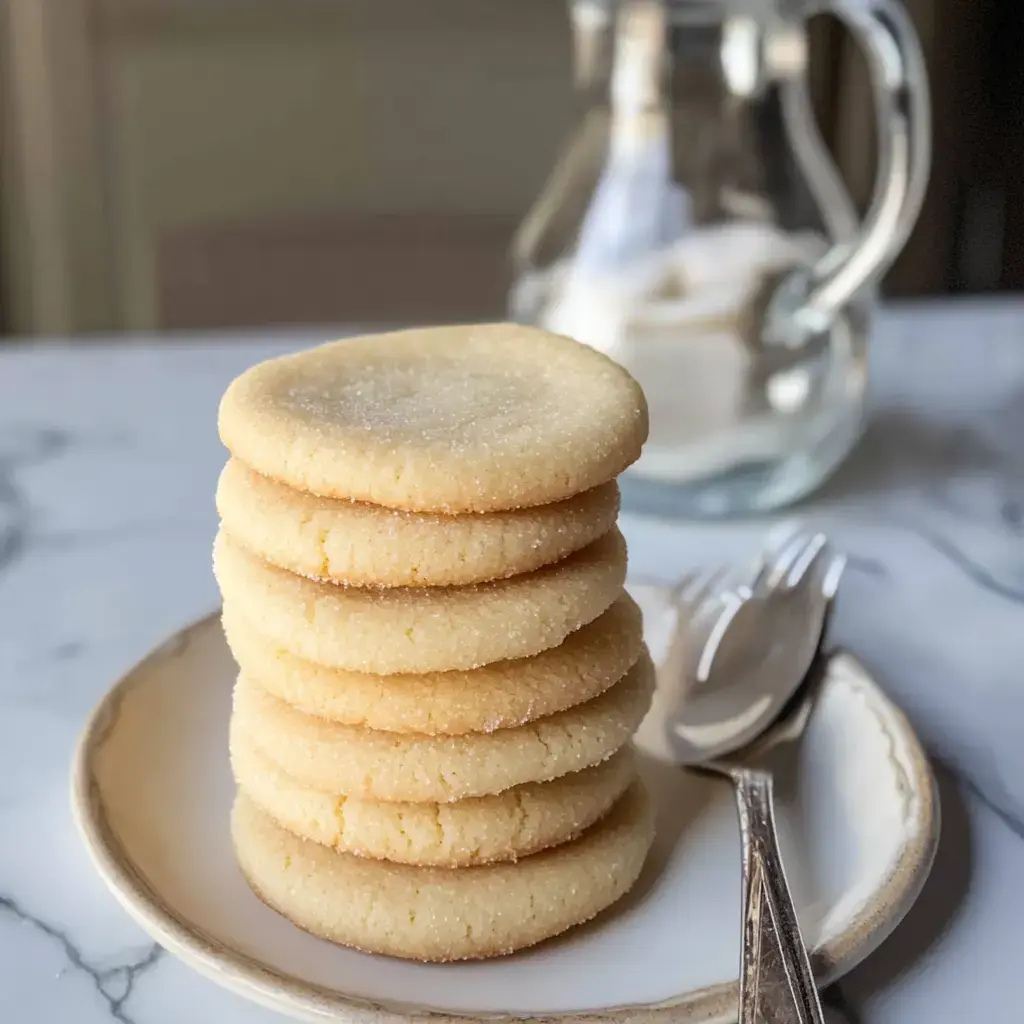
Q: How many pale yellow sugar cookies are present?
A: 7